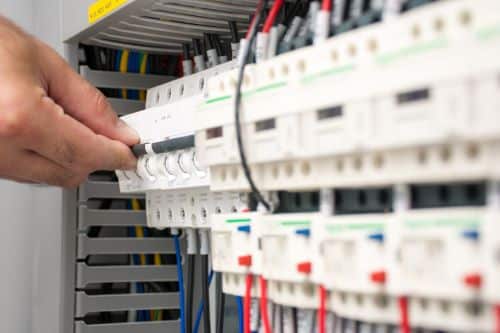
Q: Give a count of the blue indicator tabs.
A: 4